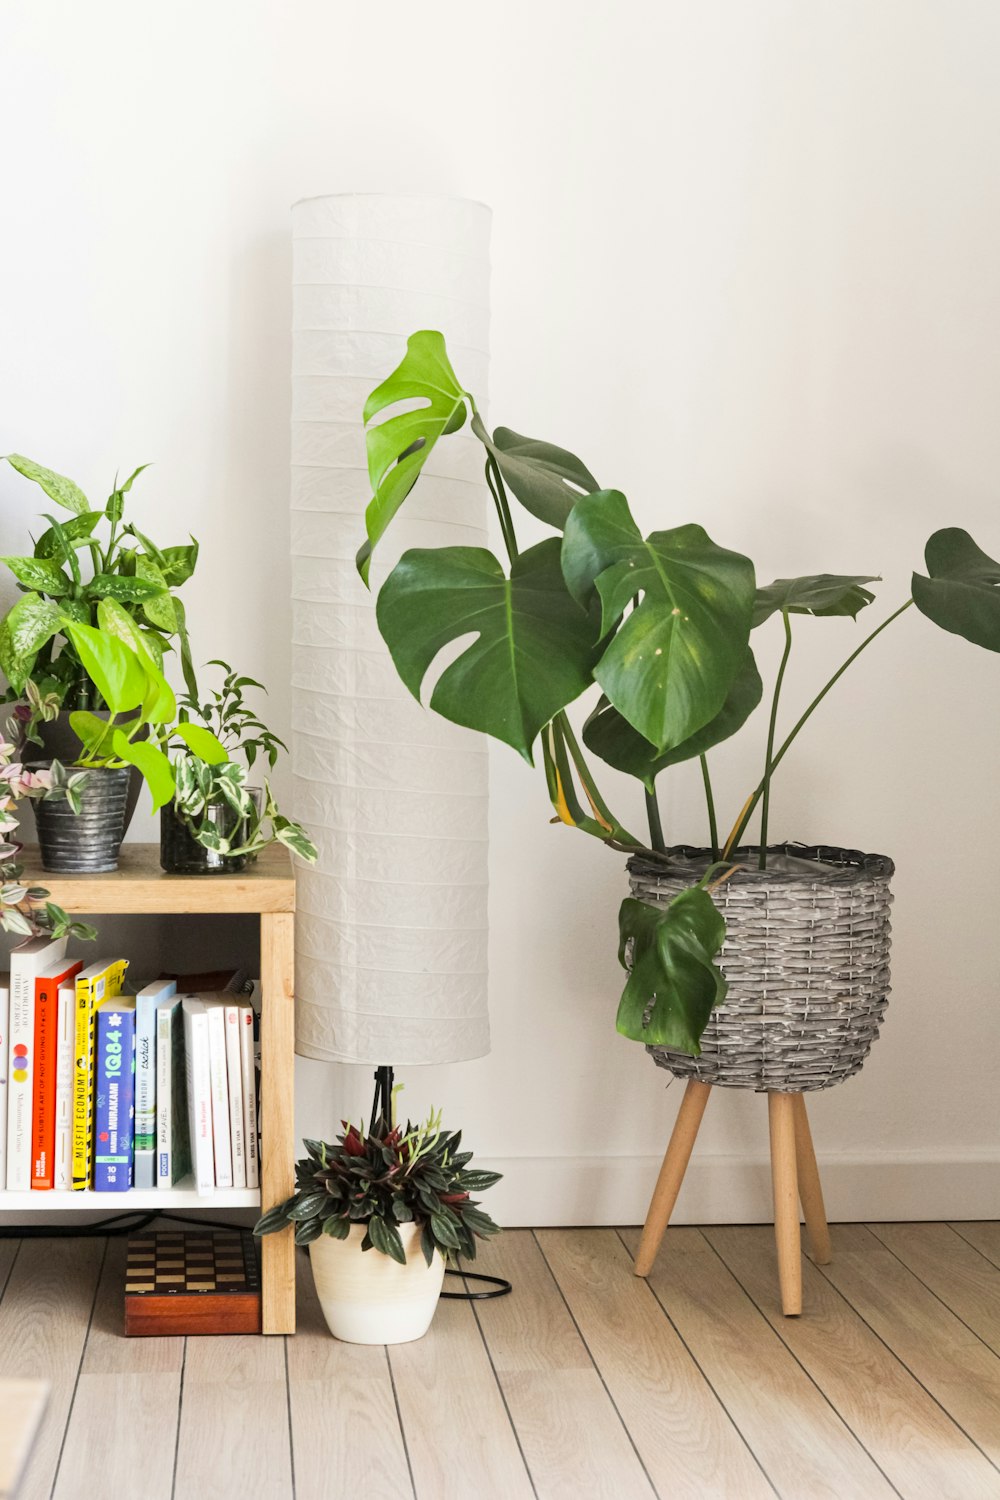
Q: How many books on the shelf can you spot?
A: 12